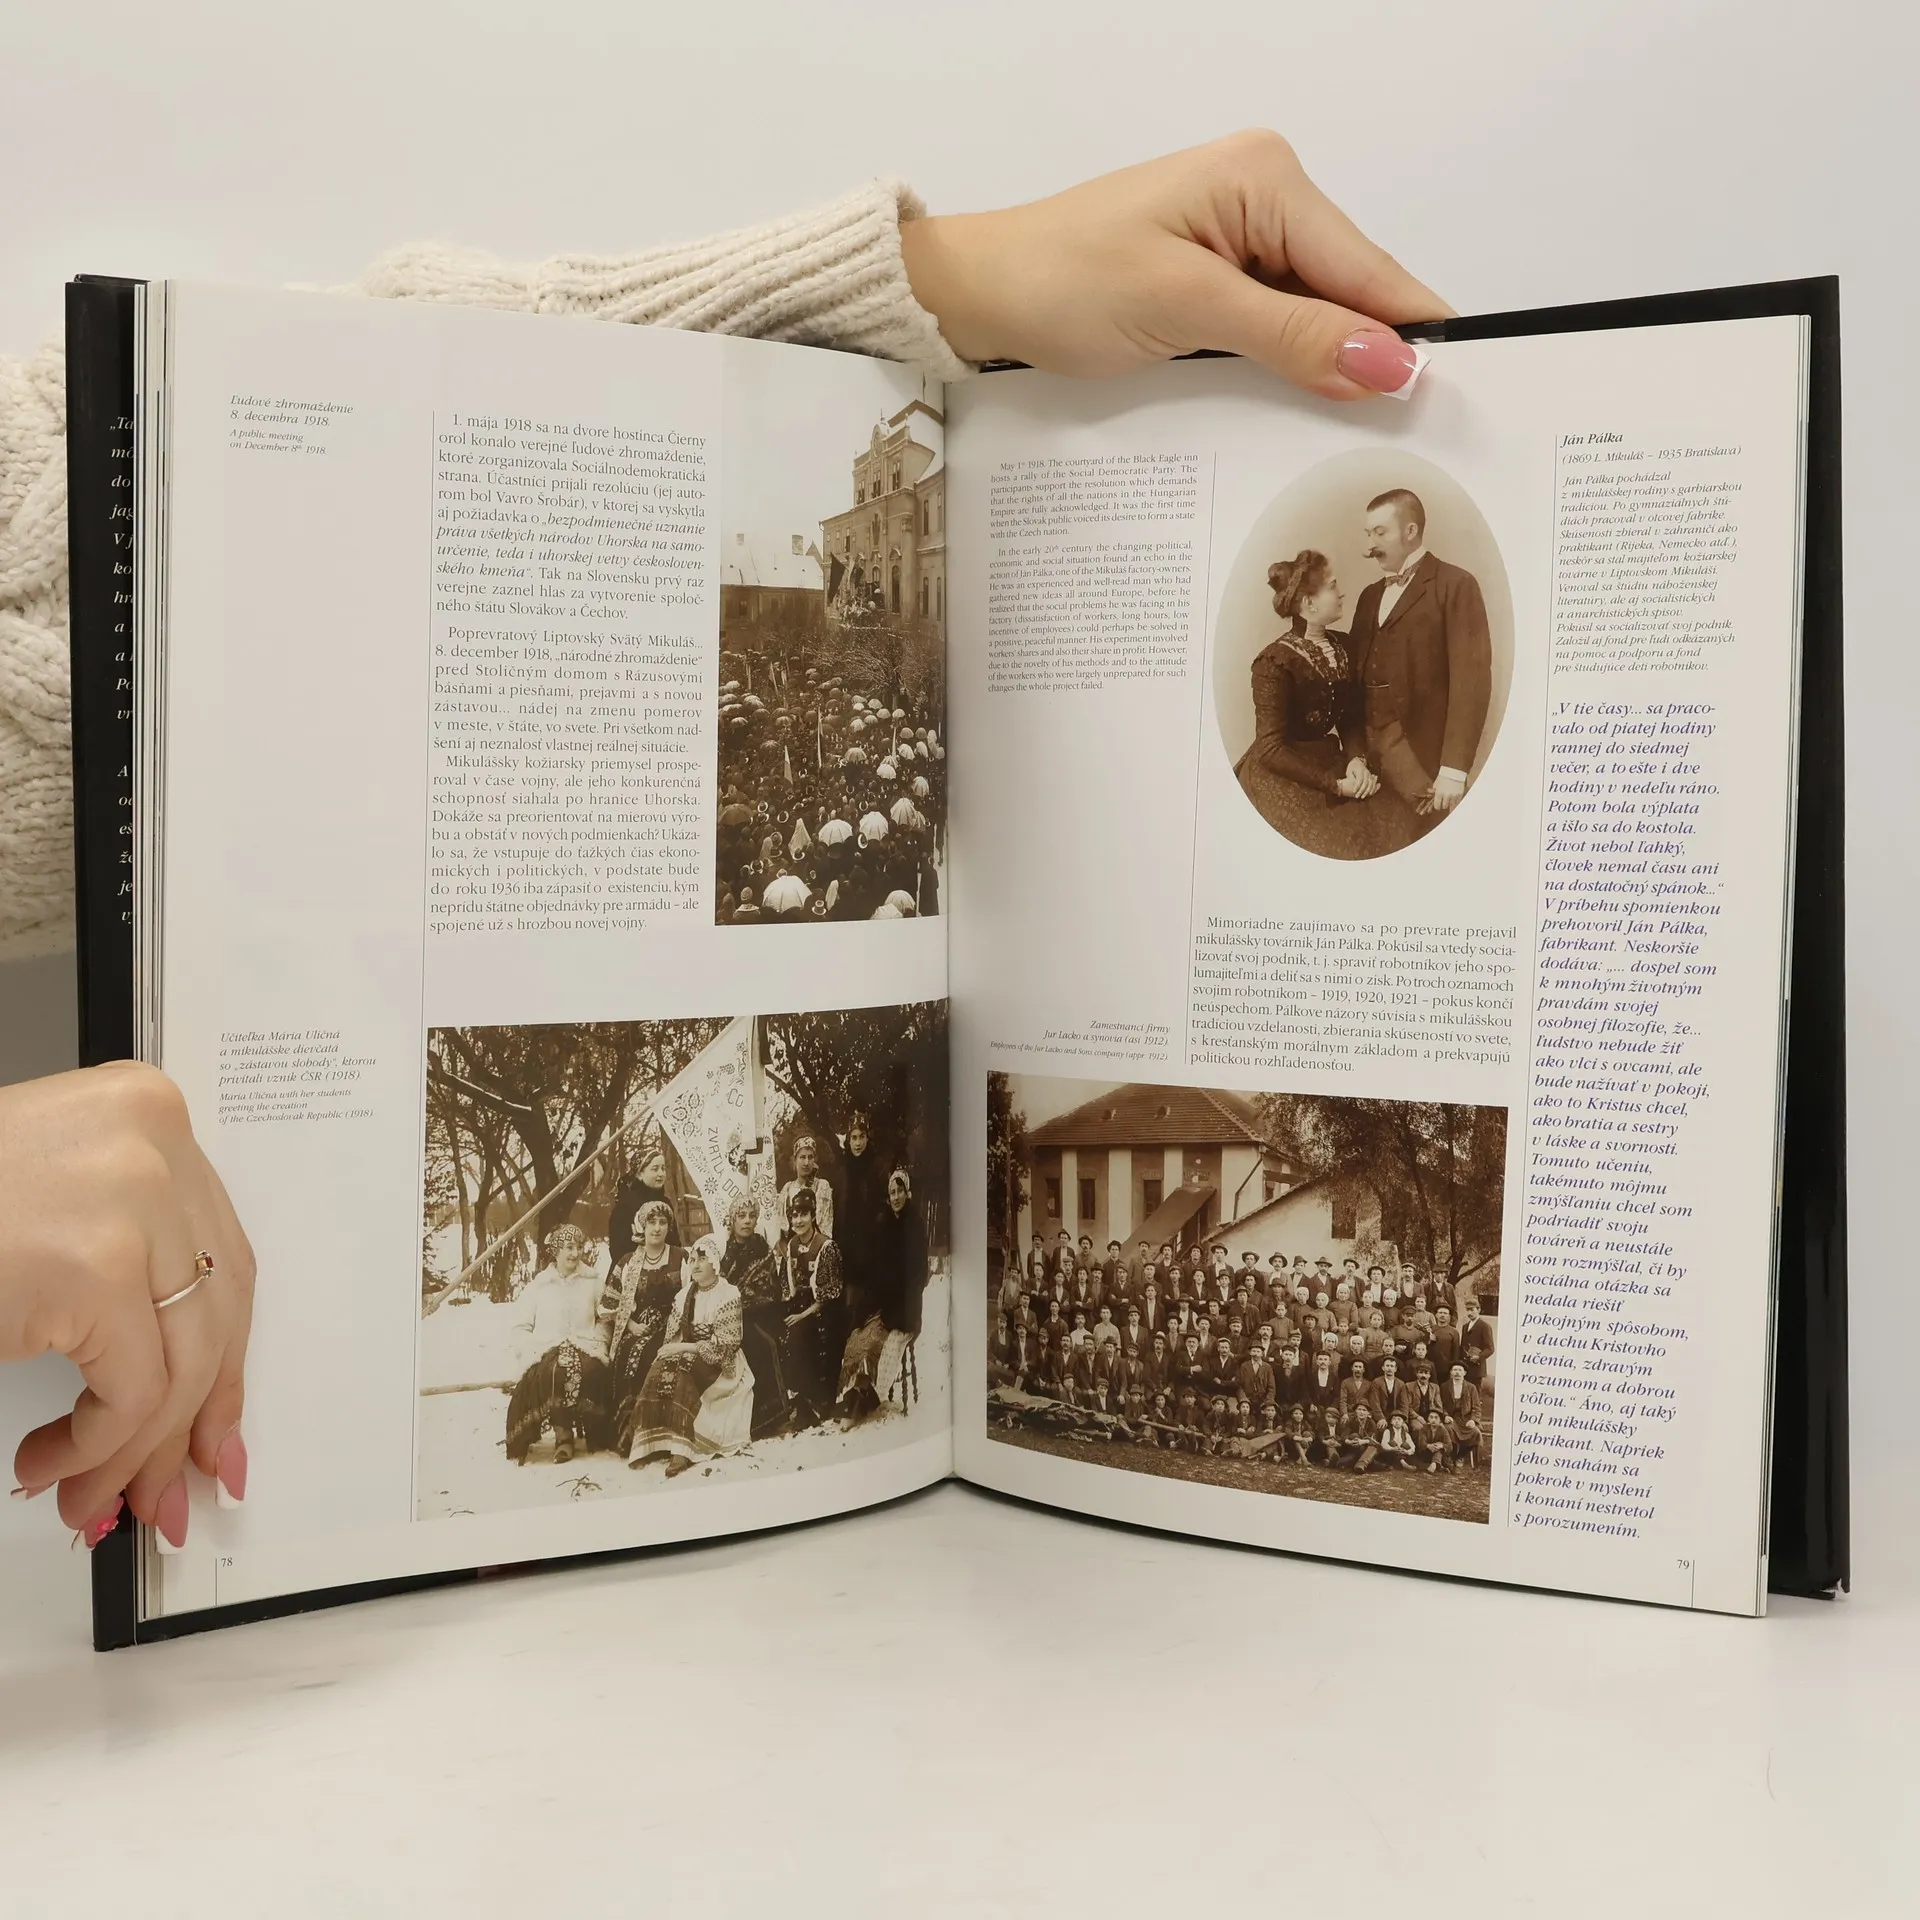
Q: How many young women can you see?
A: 9